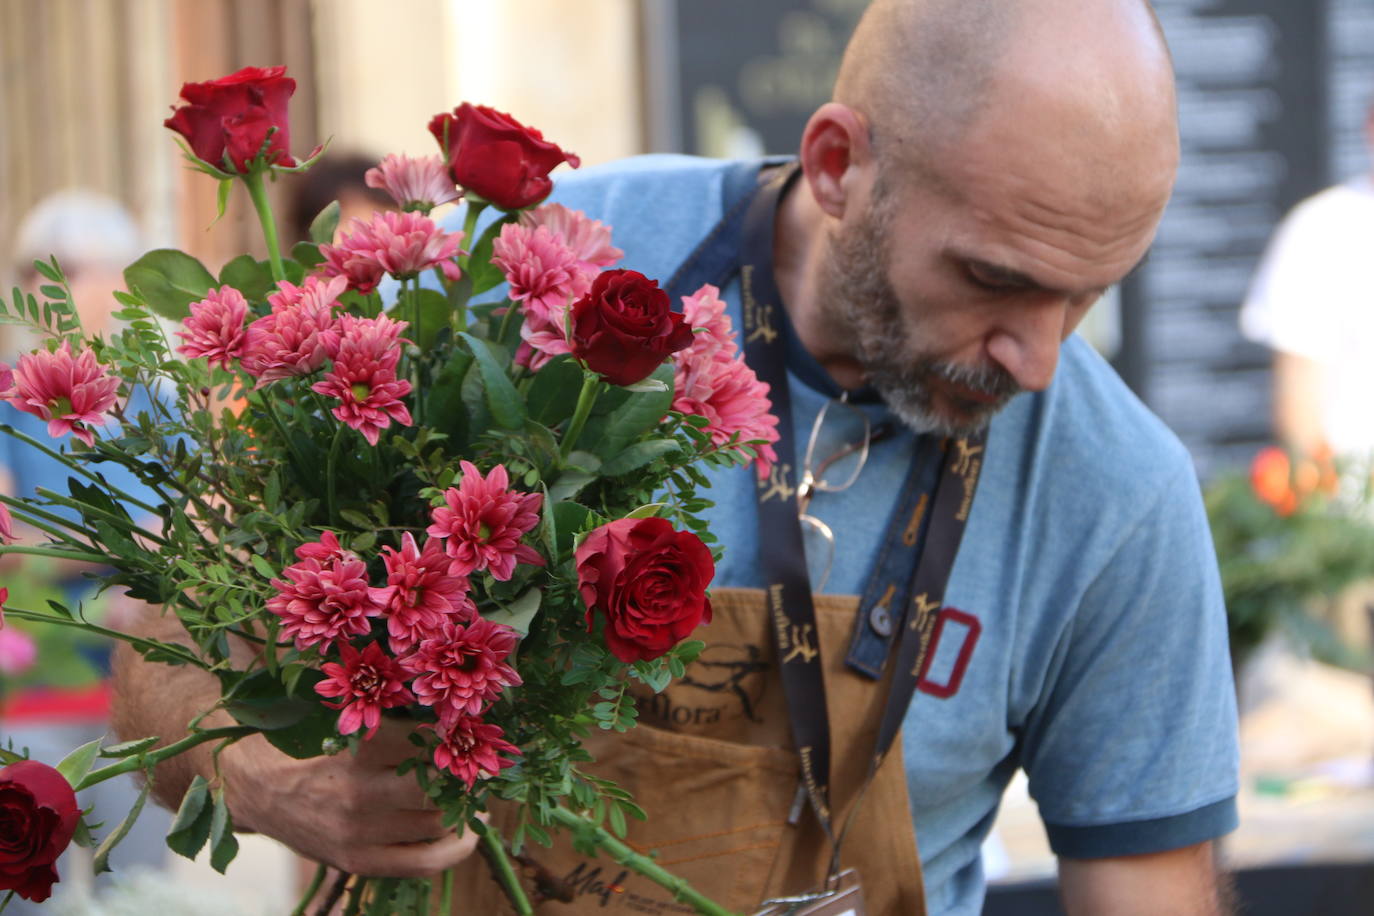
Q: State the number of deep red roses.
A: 5